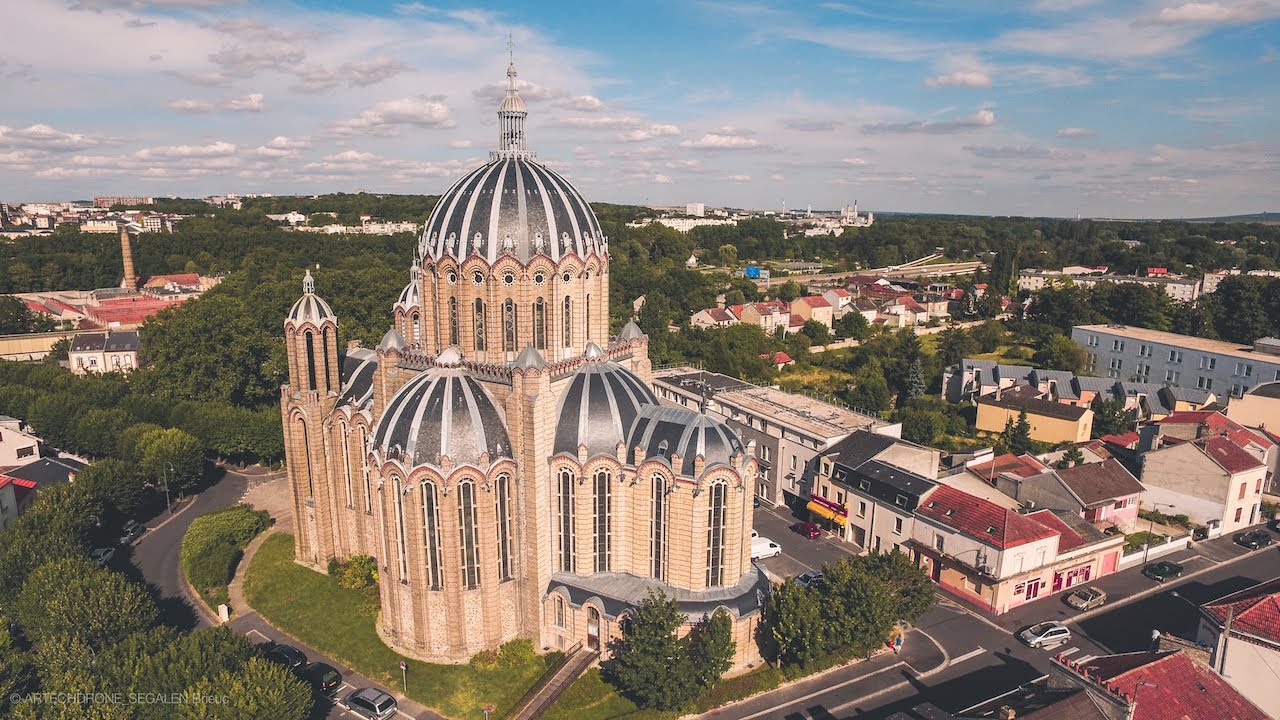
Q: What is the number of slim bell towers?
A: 2